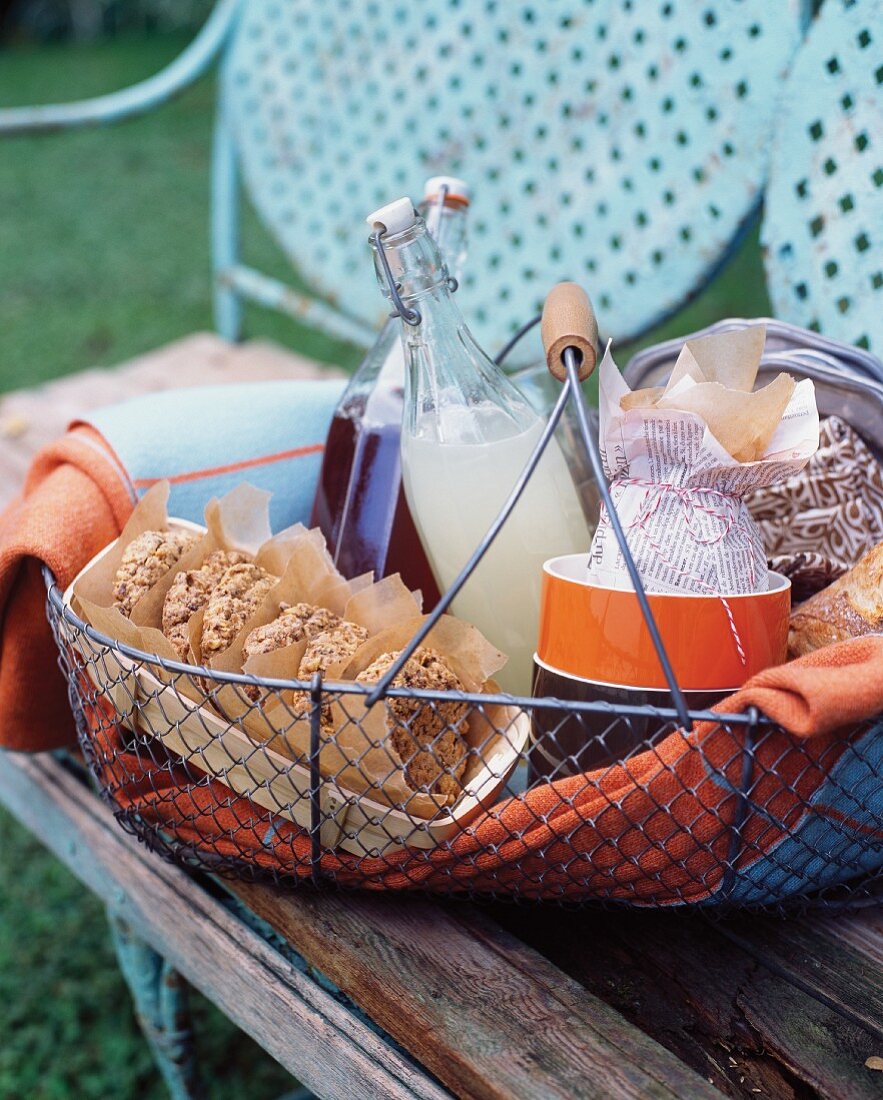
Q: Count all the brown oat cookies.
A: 6